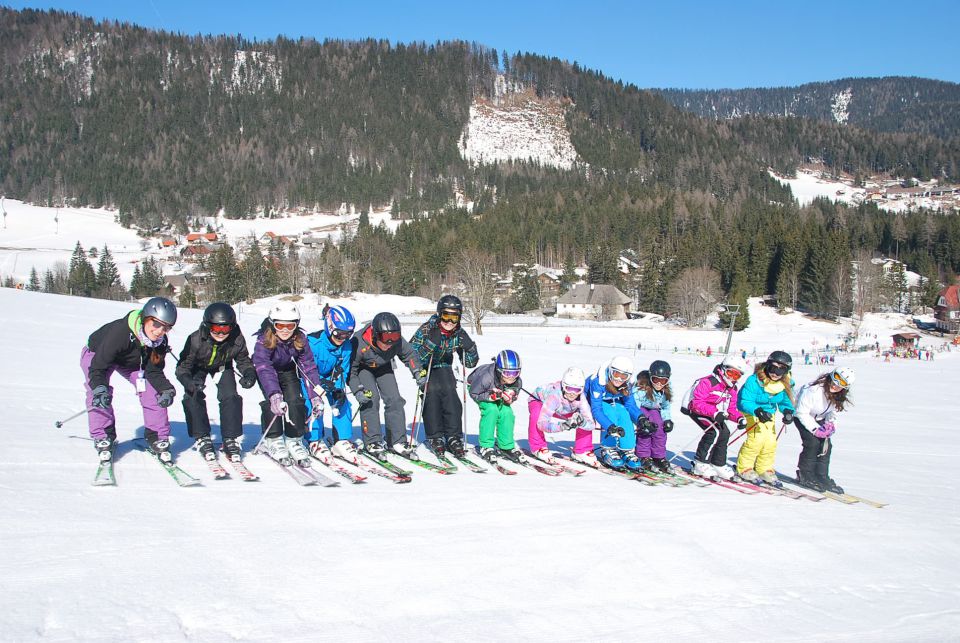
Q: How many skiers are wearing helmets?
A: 13